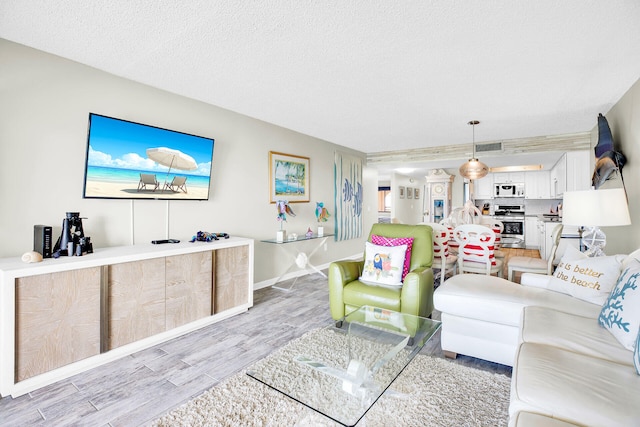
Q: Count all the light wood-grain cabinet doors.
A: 4